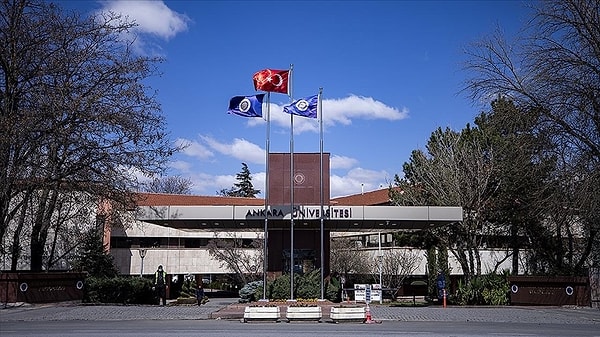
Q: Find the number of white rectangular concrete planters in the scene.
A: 3